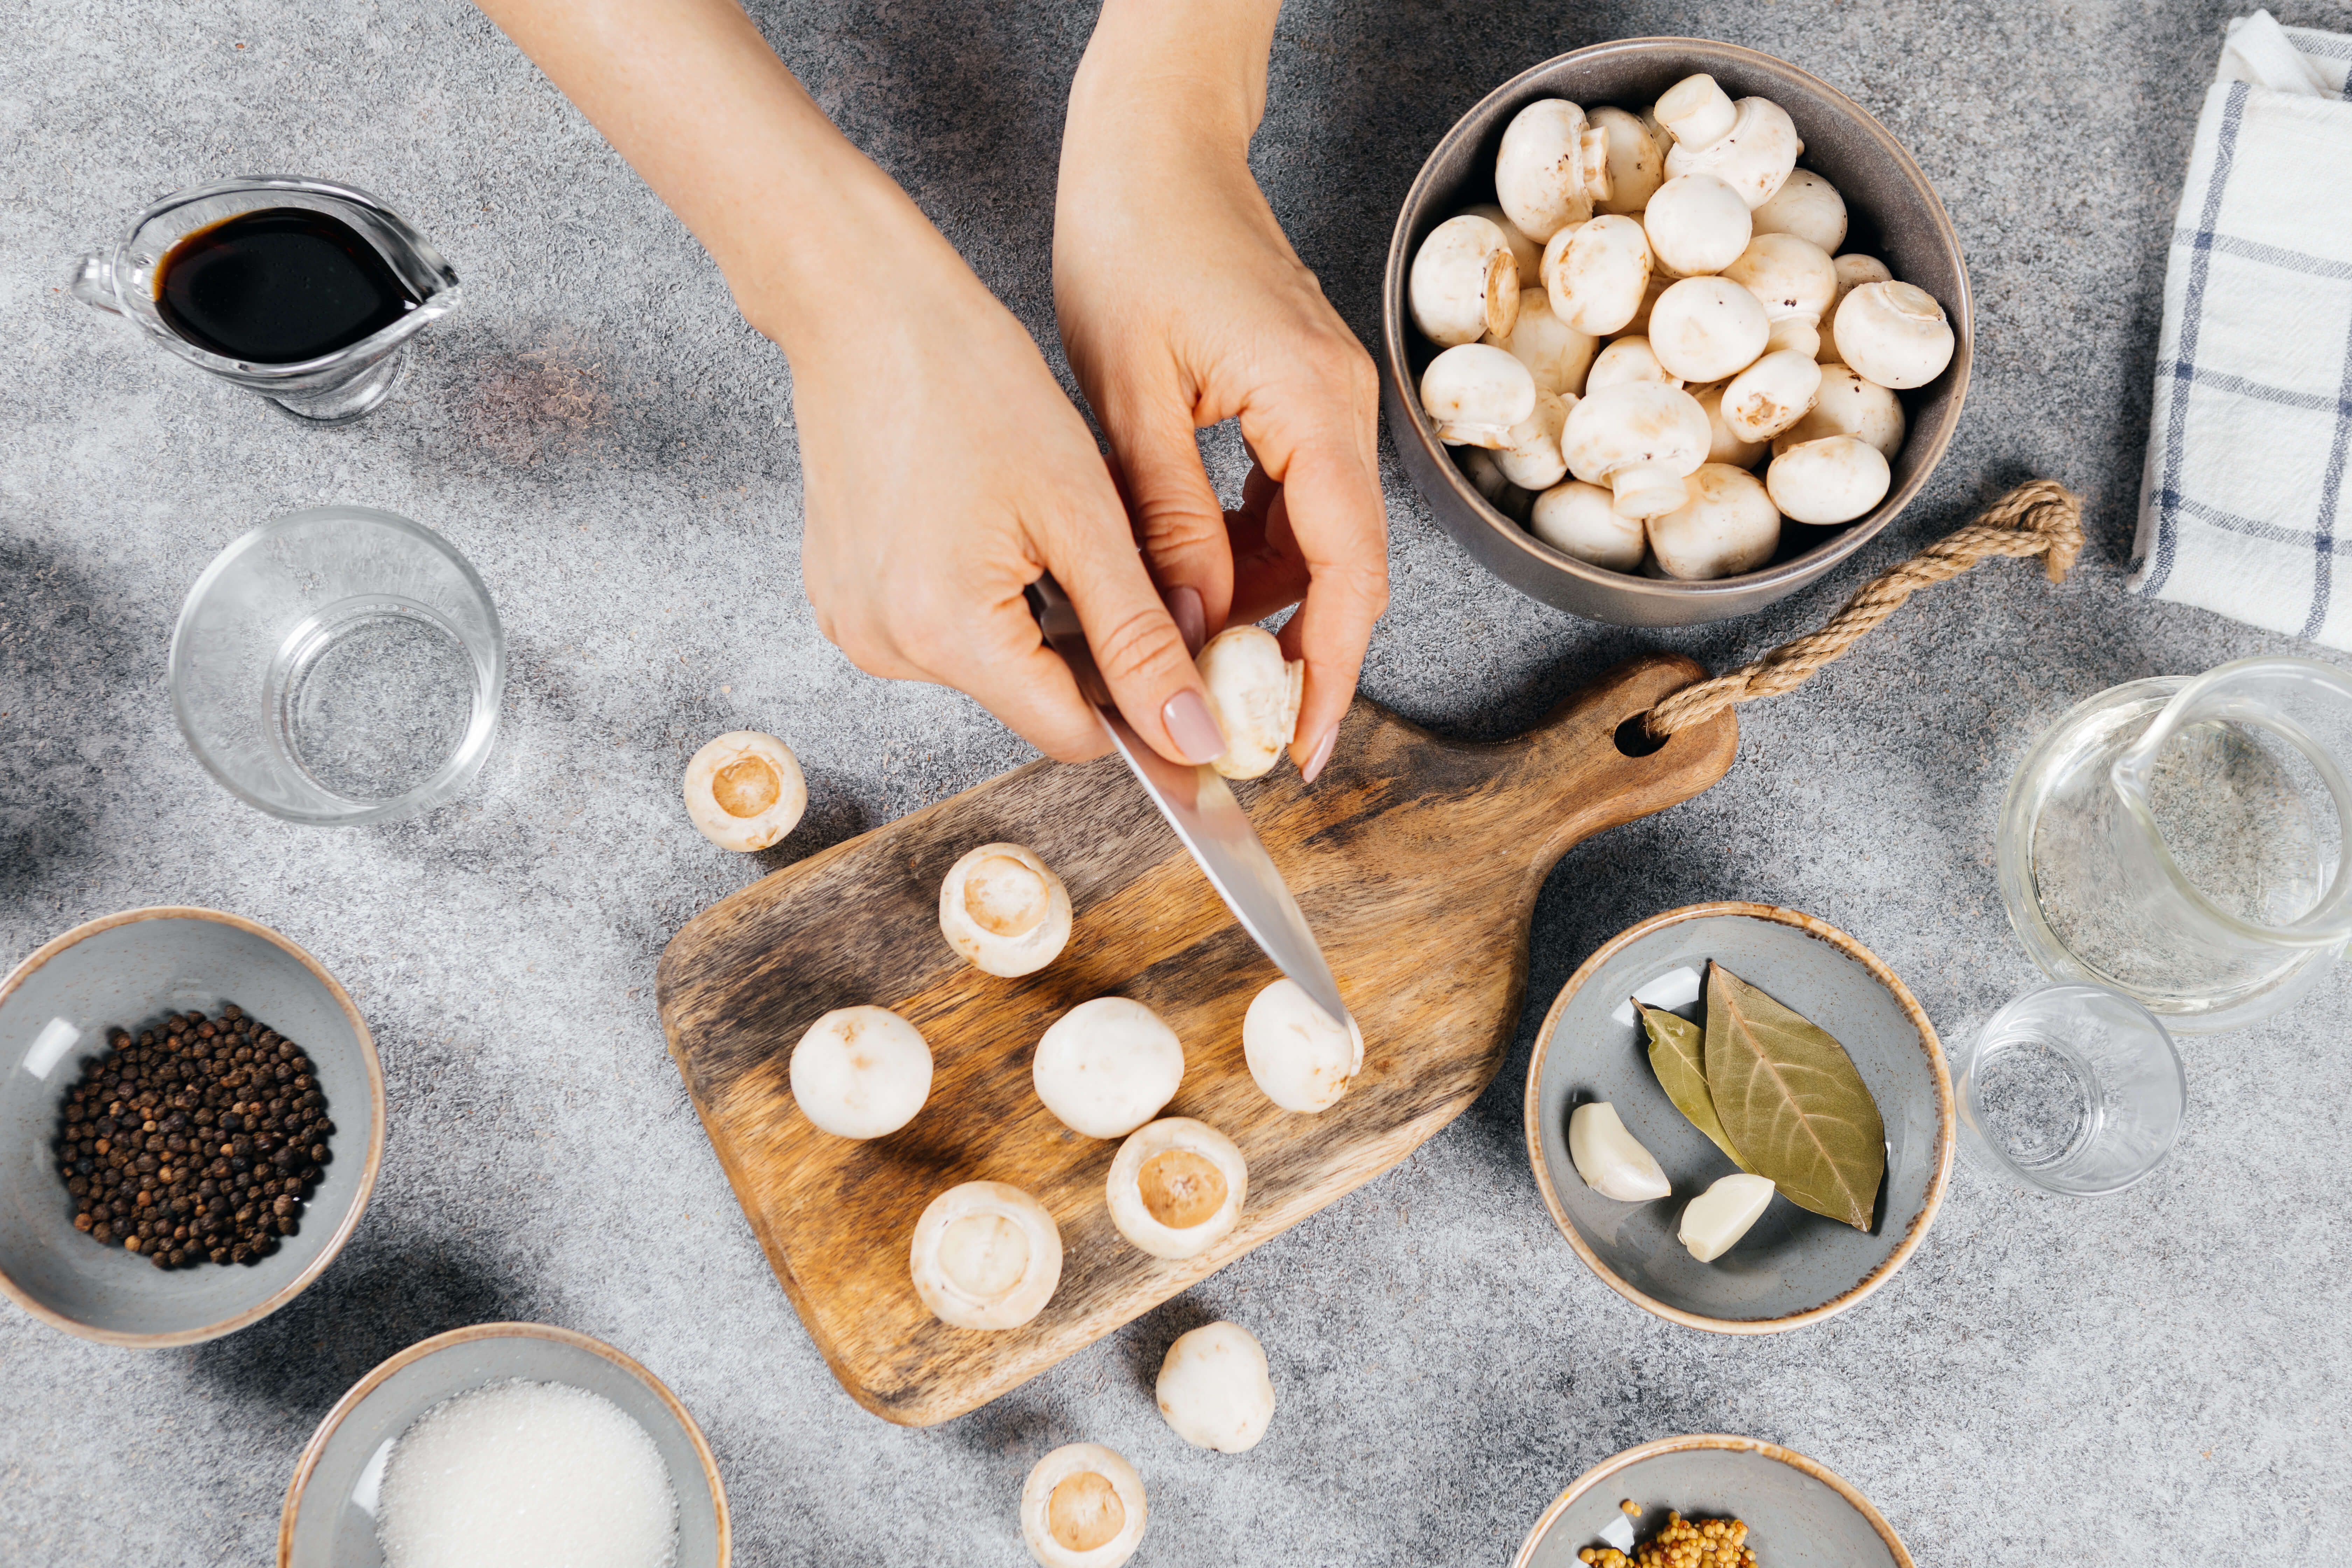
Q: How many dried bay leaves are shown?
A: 2